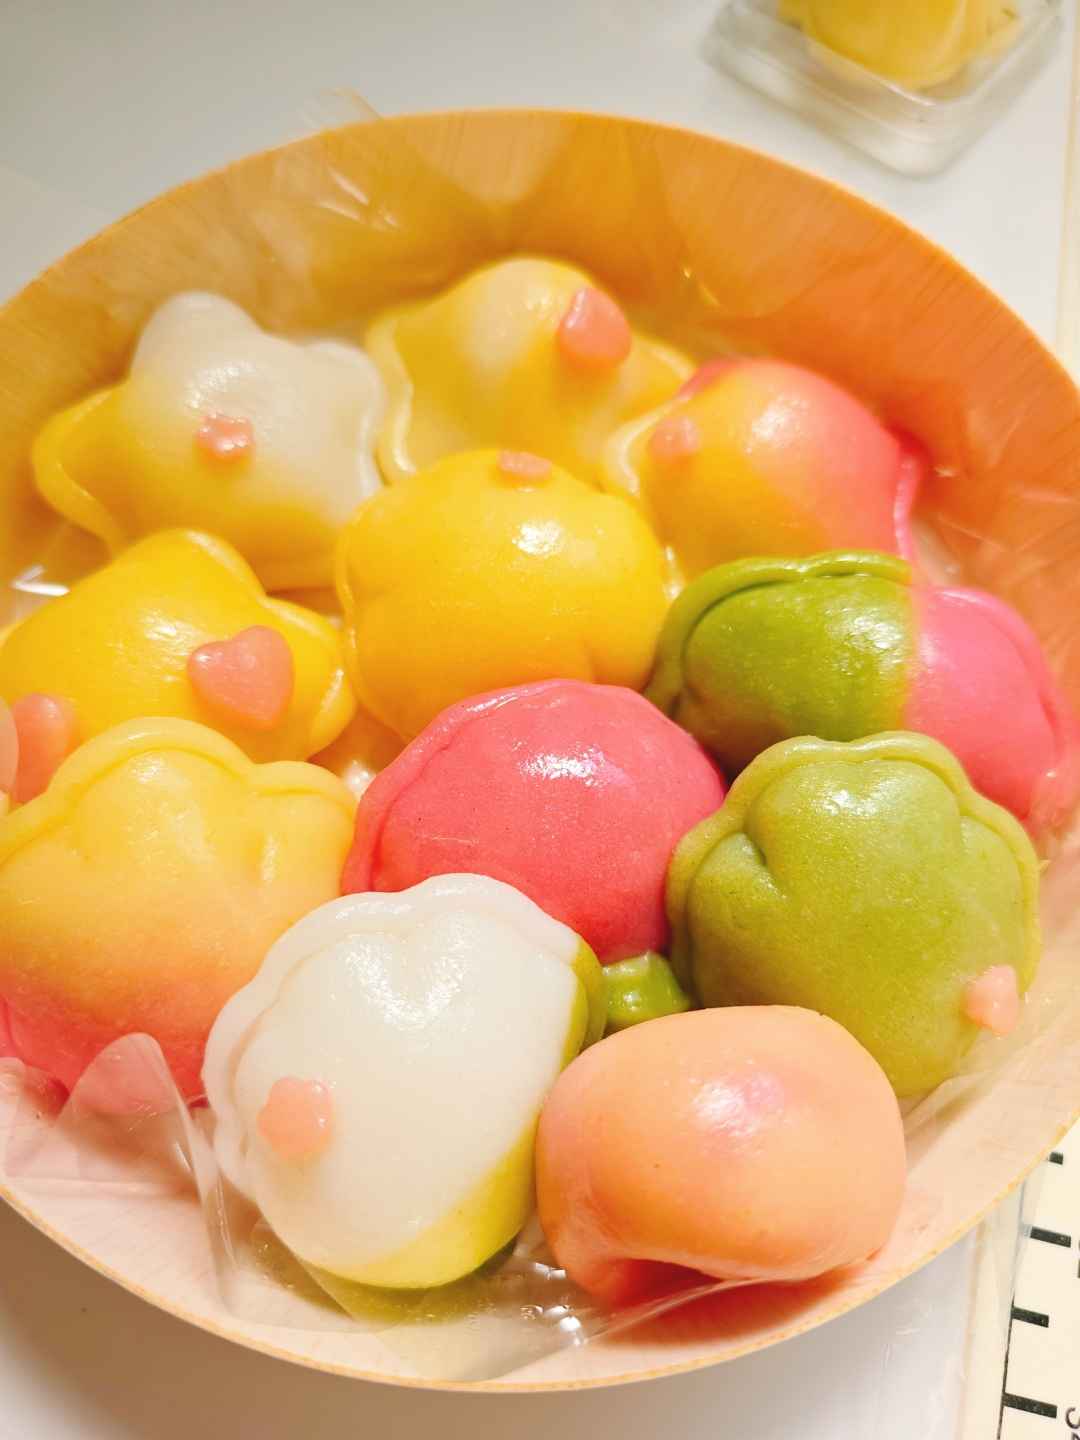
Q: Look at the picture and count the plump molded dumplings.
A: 11